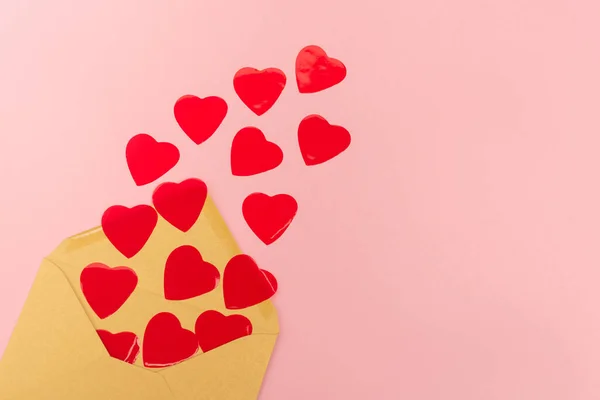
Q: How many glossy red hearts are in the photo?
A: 15